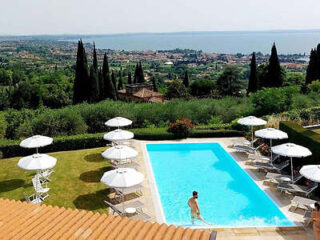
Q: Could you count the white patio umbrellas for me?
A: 10